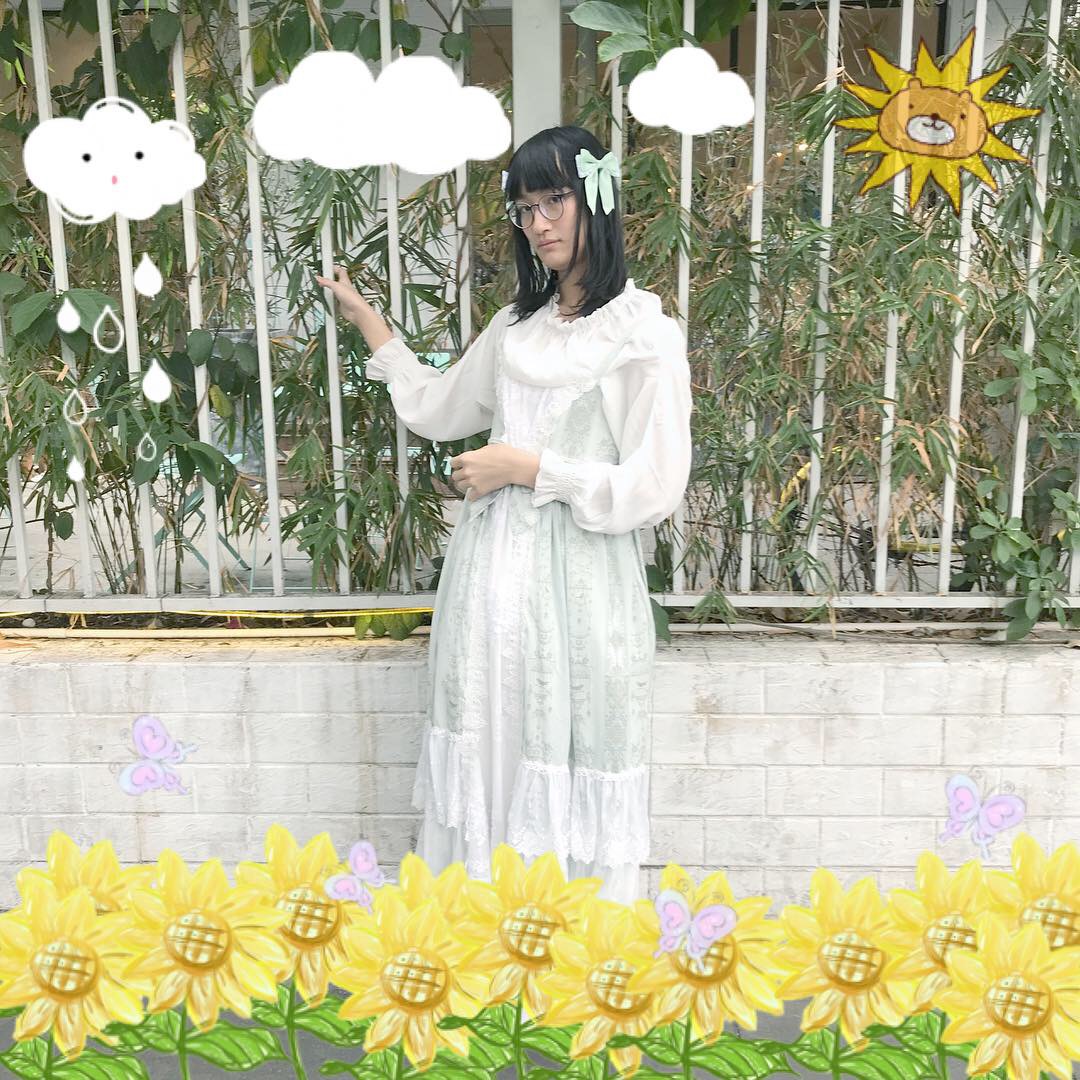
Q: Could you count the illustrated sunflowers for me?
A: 13